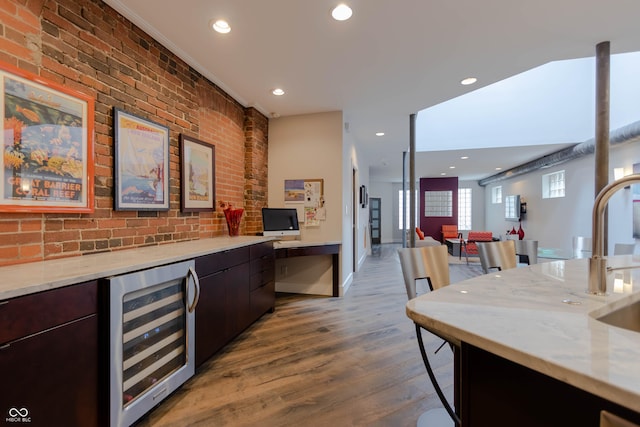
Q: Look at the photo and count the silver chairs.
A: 5